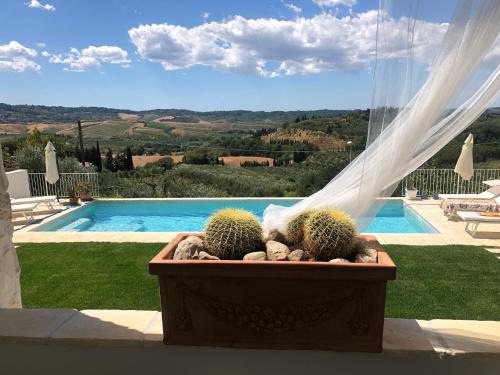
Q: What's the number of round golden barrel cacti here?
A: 3